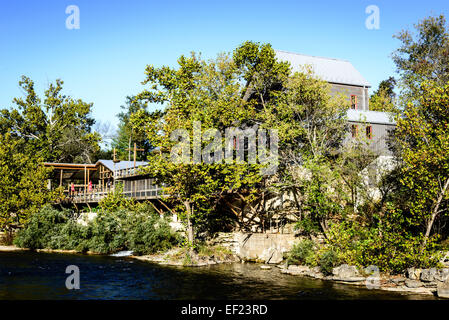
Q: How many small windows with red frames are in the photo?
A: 3